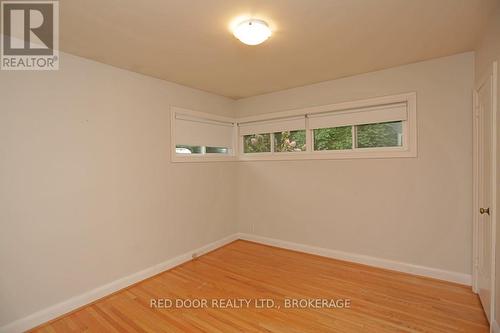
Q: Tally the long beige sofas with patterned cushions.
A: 0